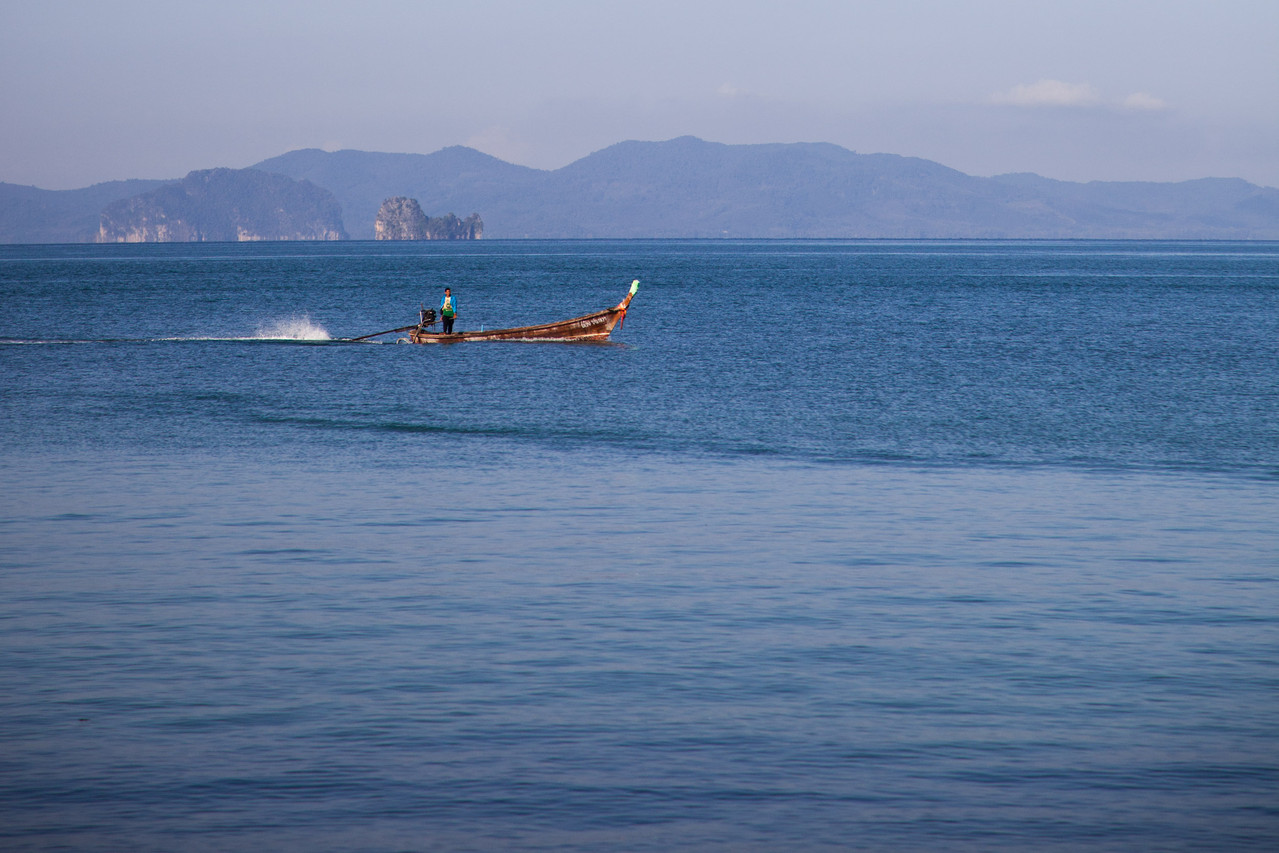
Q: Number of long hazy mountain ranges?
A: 1